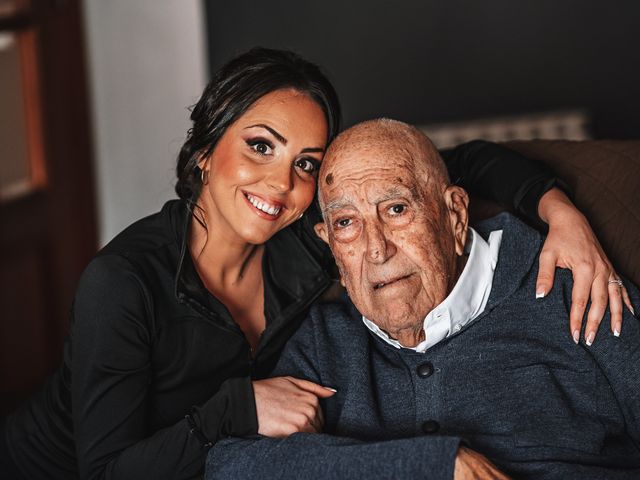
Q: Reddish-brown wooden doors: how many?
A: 1